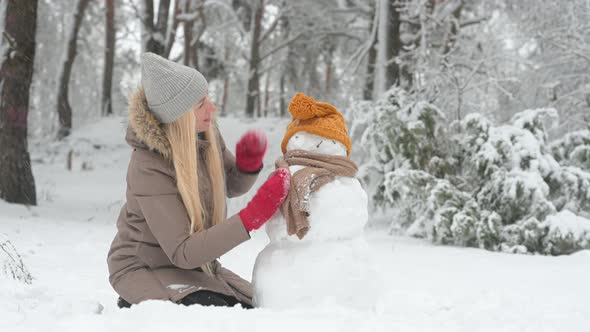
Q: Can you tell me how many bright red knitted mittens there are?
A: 2